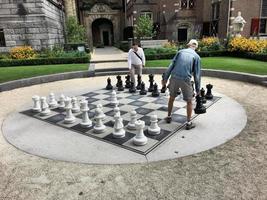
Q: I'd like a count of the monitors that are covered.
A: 0